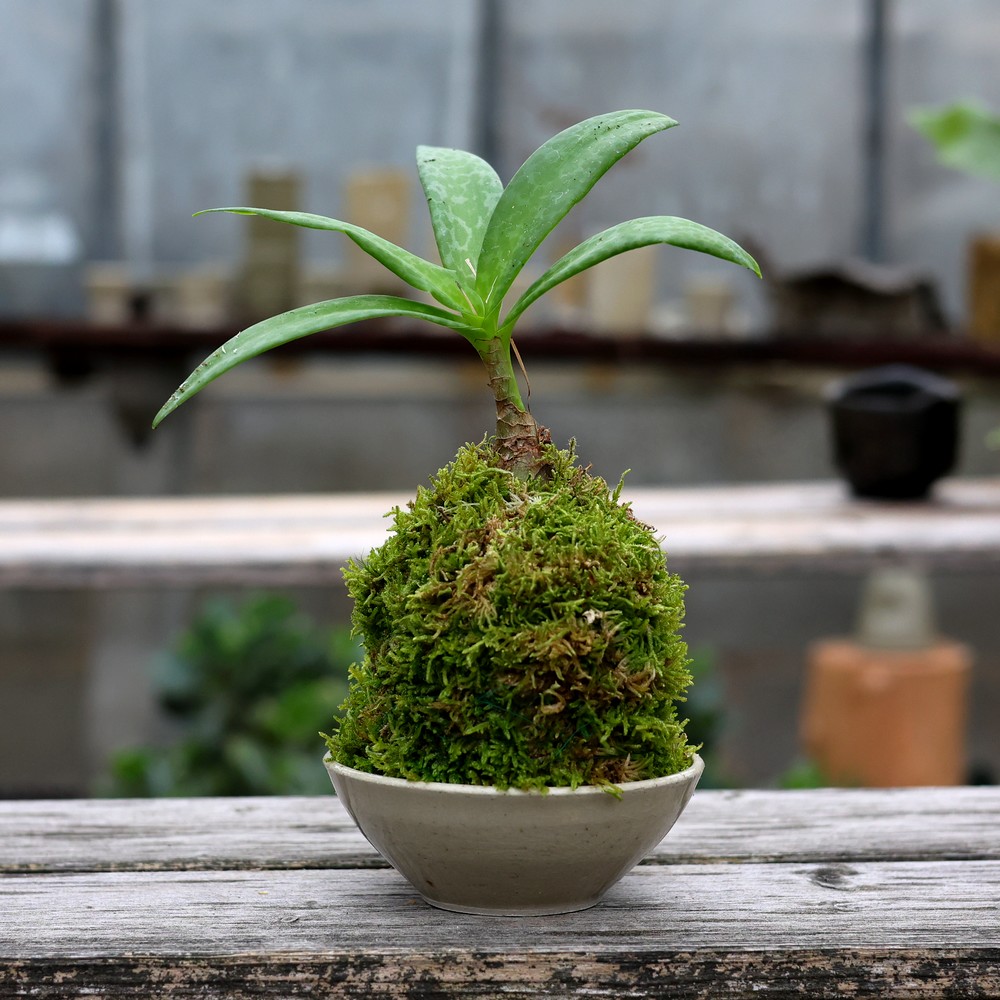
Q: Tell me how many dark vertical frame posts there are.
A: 3